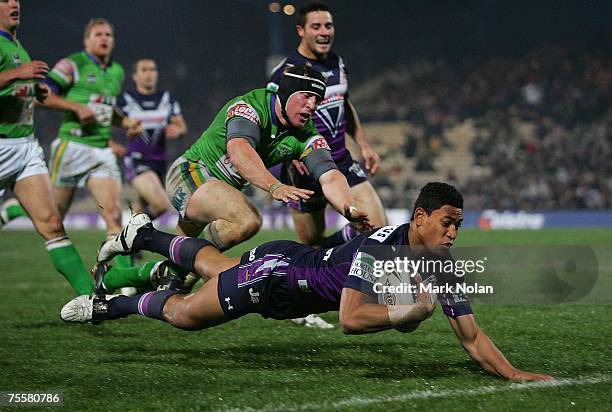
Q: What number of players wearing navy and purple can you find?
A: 3